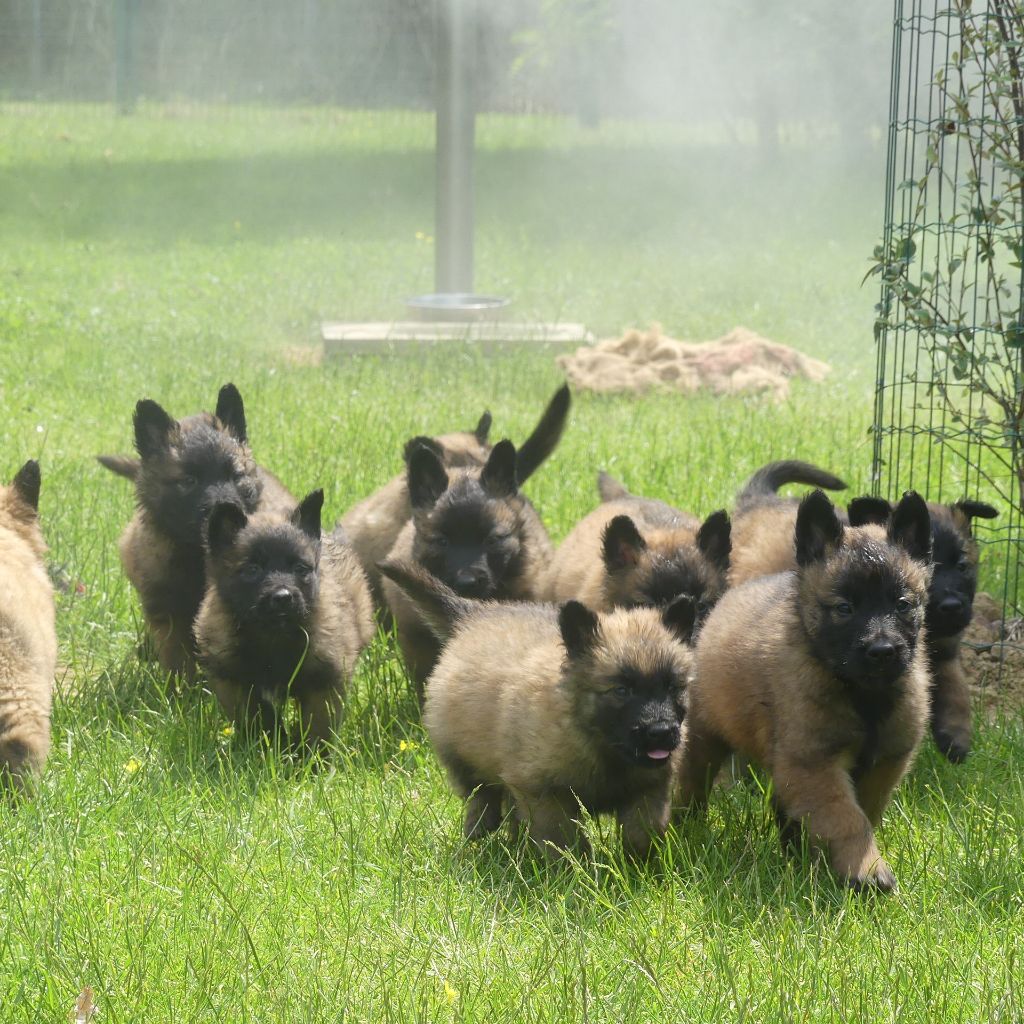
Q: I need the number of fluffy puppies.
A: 9